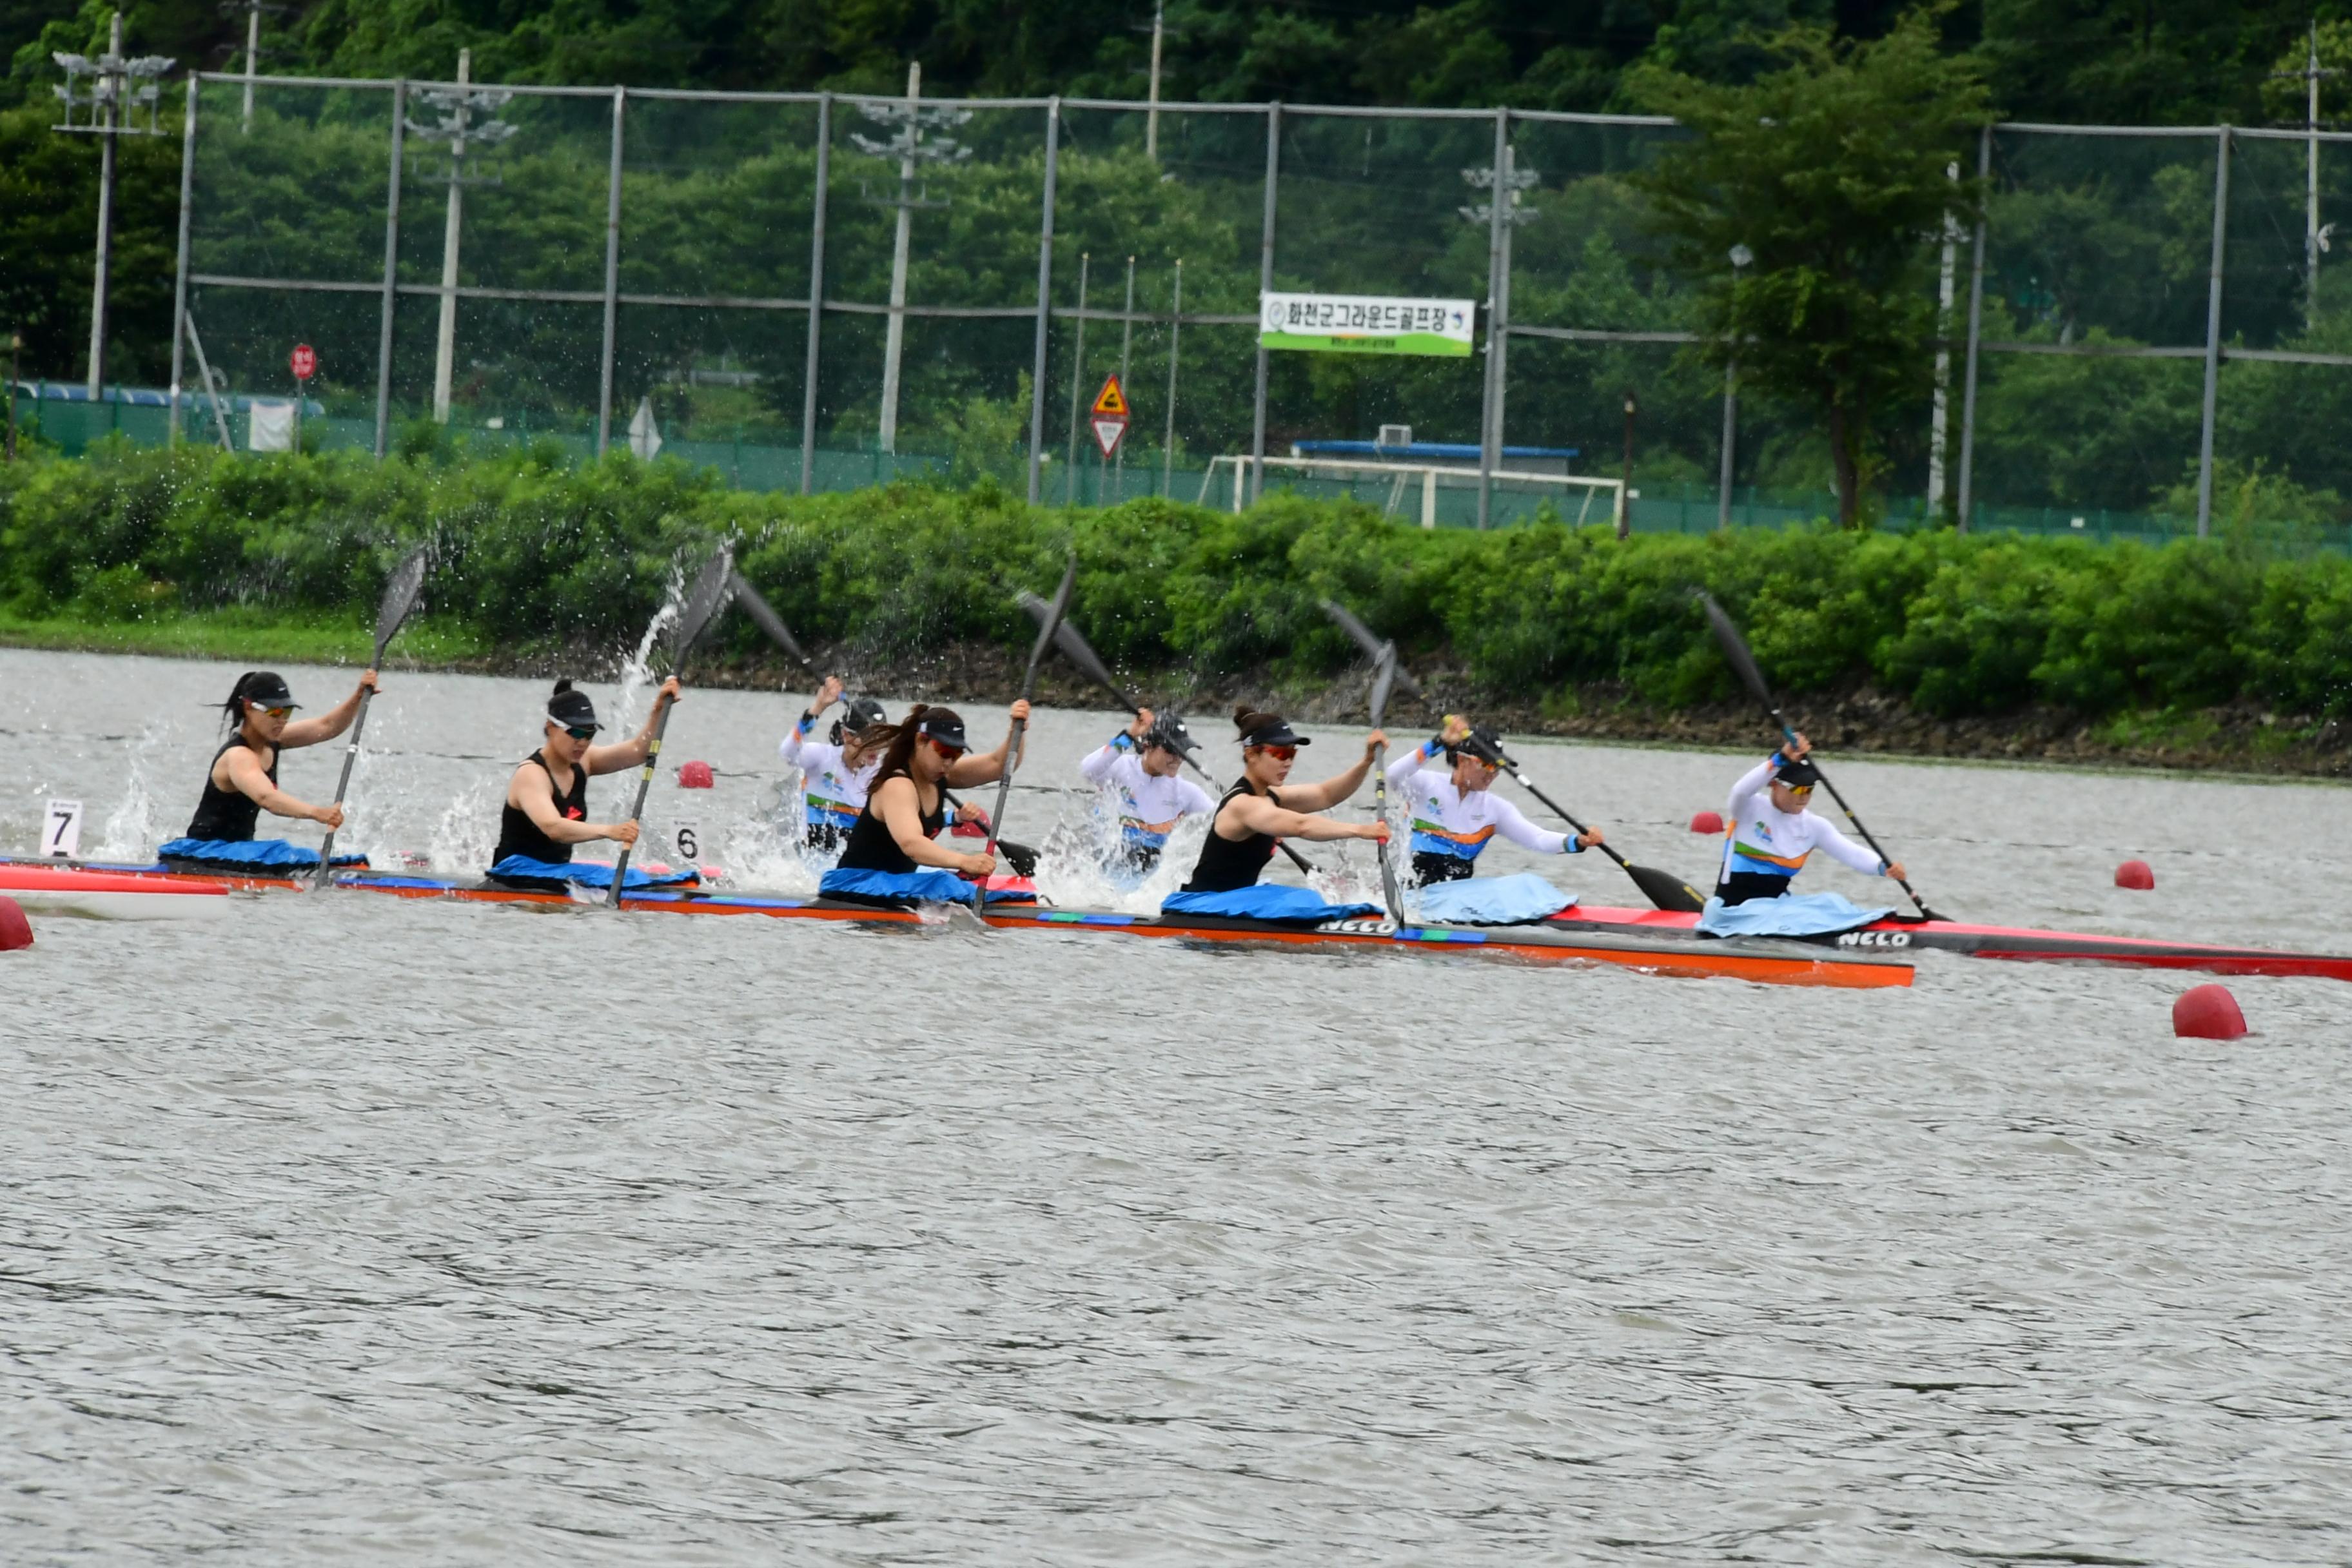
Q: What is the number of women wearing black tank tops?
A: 4